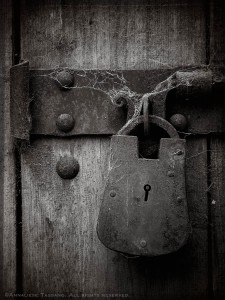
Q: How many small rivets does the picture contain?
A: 5